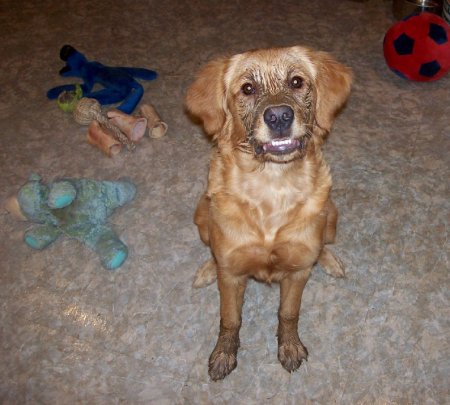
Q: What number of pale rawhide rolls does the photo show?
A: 3